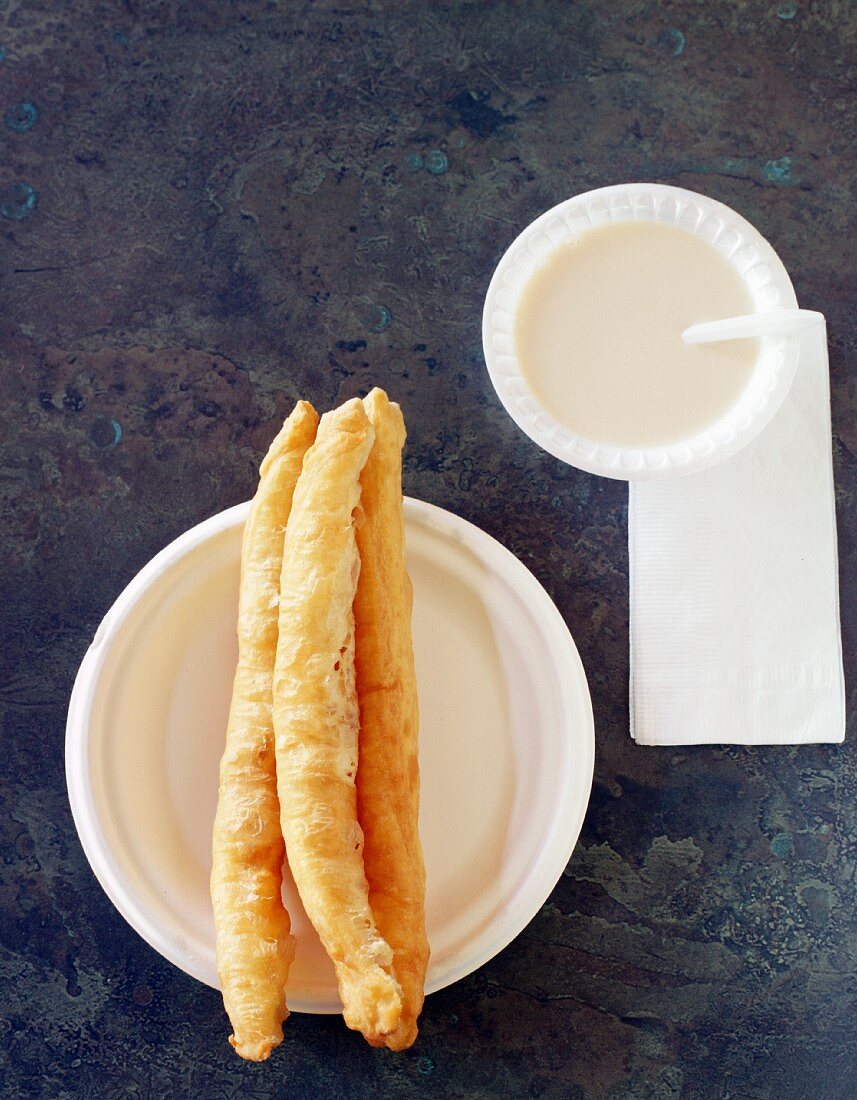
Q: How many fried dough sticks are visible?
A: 3